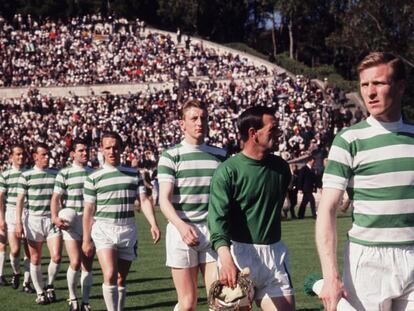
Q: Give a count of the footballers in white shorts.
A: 7